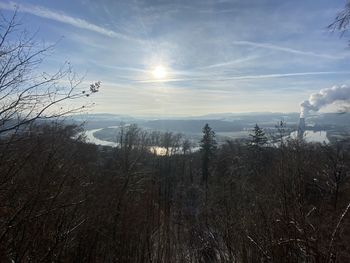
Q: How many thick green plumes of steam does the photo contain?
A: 0